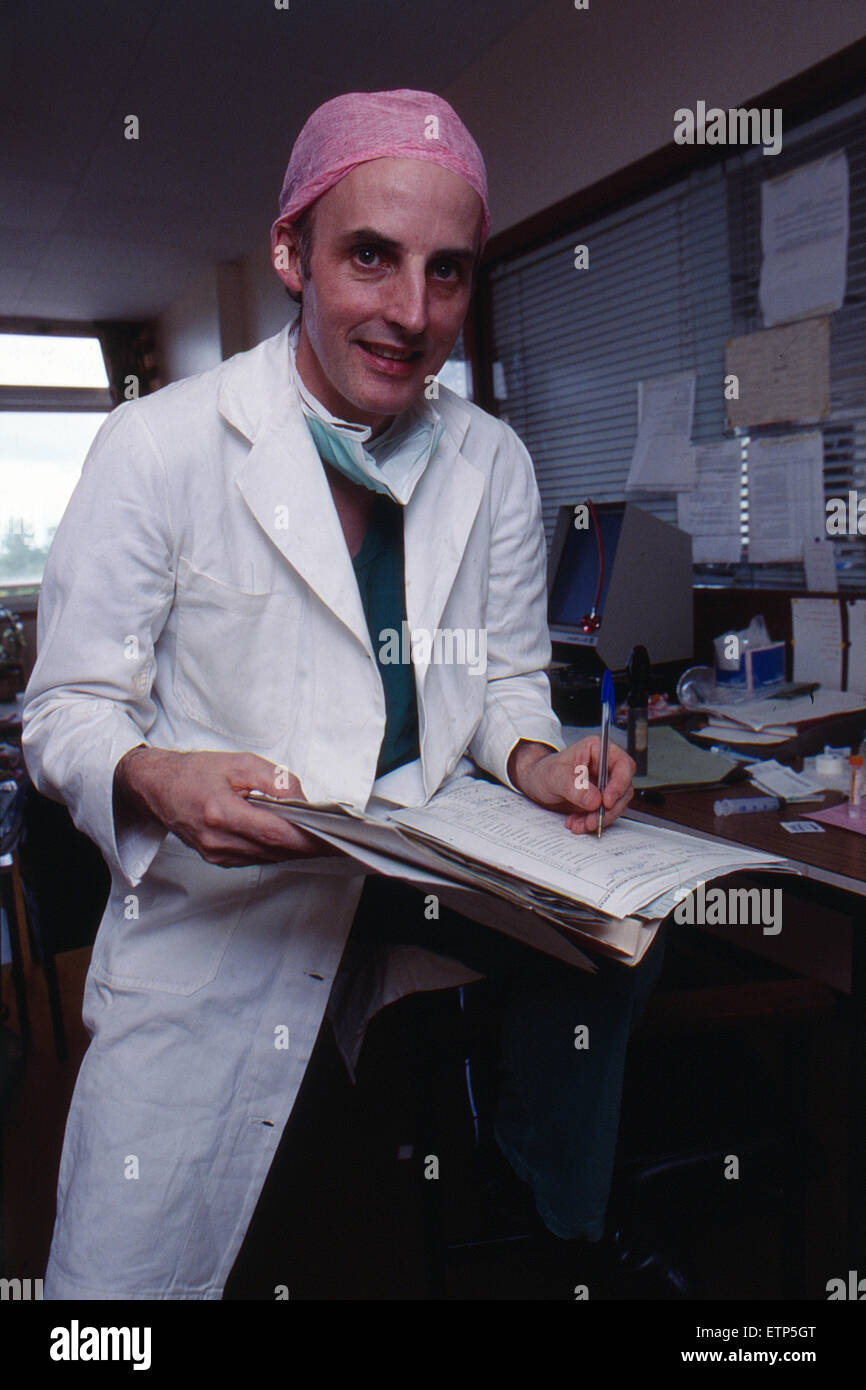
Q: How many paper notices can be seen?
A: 8